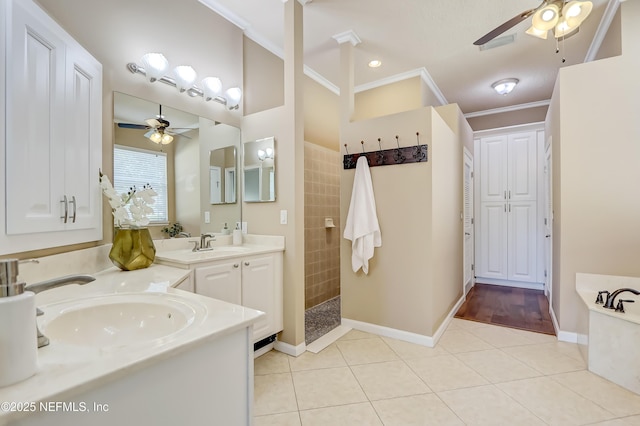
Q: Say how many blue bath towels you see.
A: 0